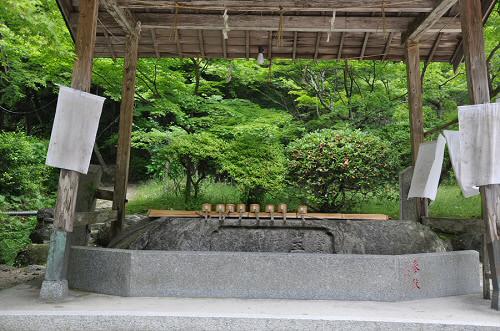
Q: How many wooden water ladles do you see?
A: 8